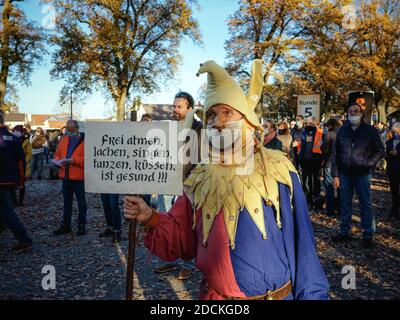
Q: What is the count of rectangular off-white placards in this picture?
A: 2